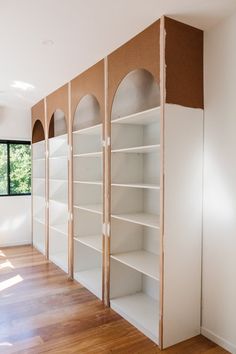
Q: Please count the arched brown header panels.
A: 4